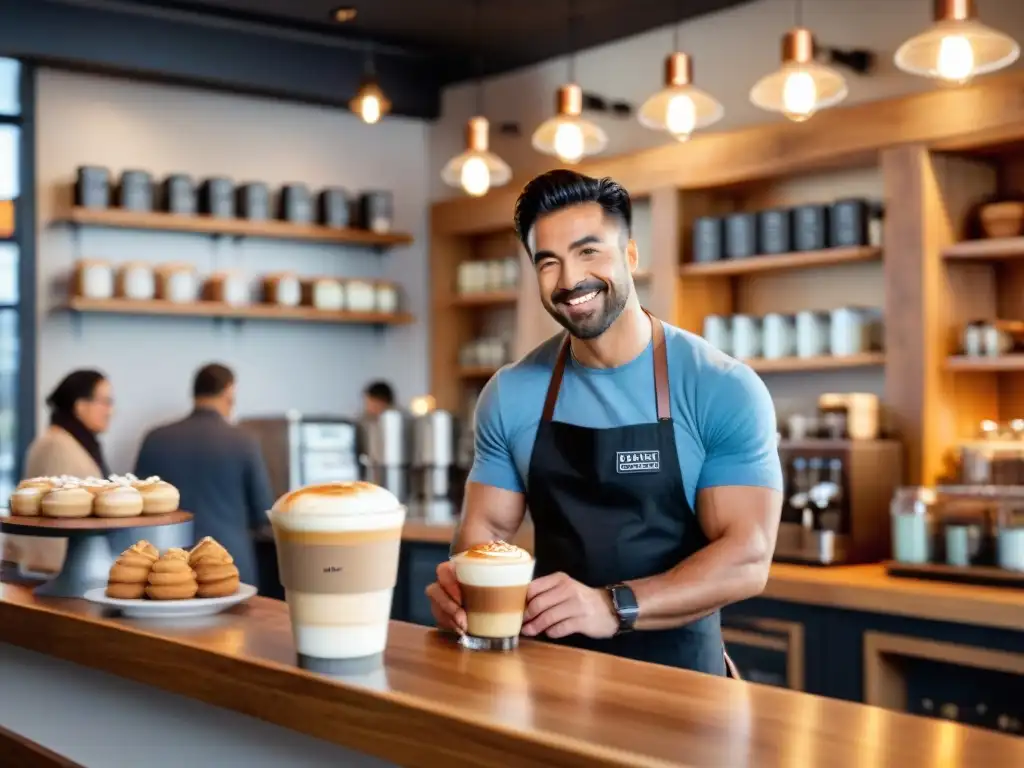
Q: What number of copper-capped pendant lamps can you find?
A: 5